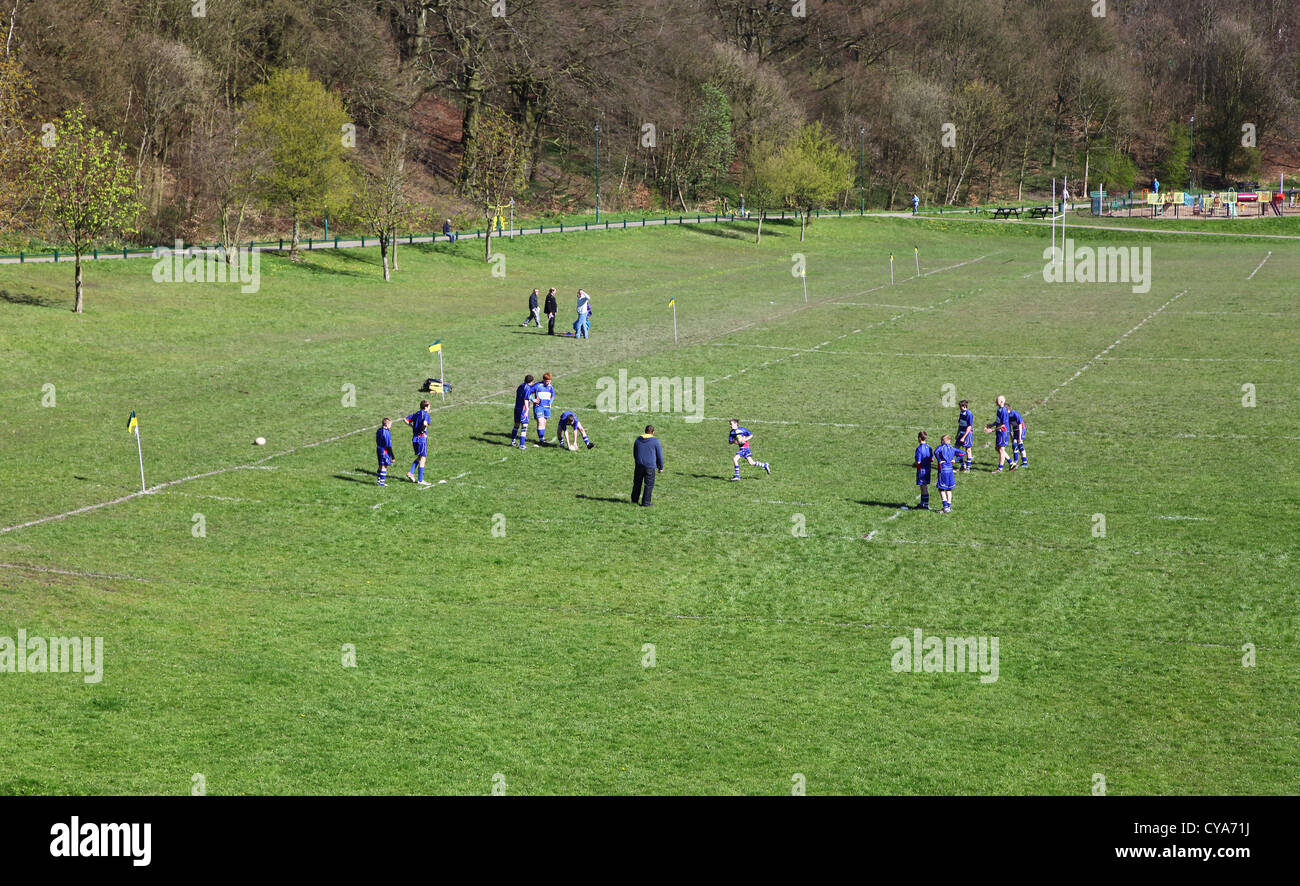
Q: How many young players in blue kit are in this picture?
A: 11